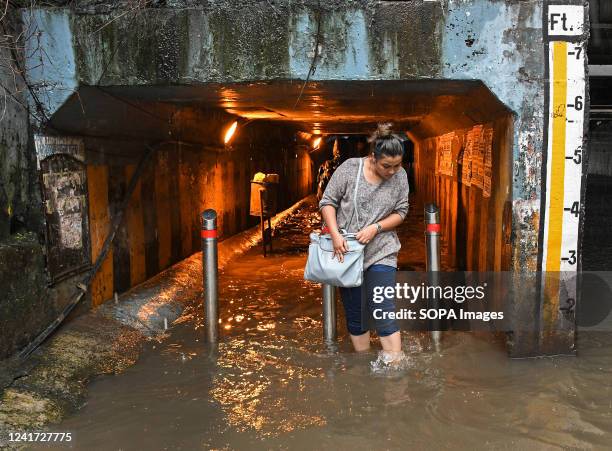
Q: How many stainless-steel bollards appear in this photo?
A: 3